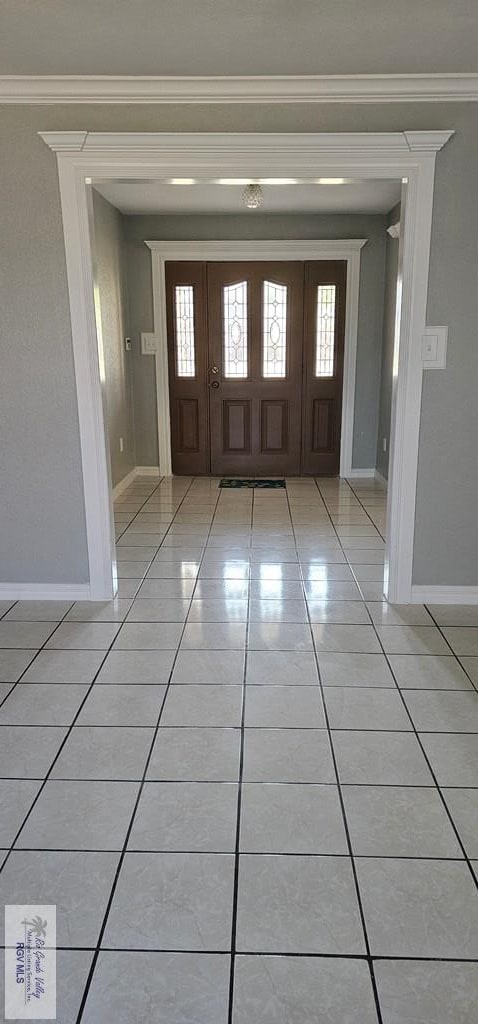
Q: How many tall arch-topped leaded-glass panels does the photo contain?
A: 2